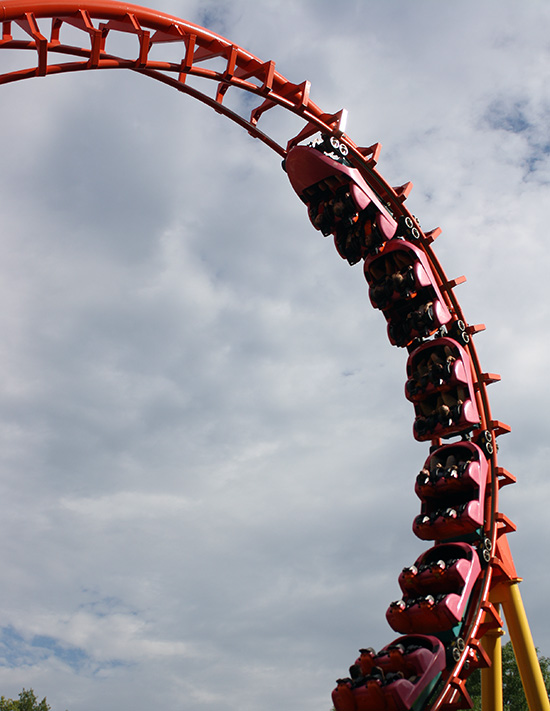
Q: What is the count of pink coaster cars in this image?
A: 6